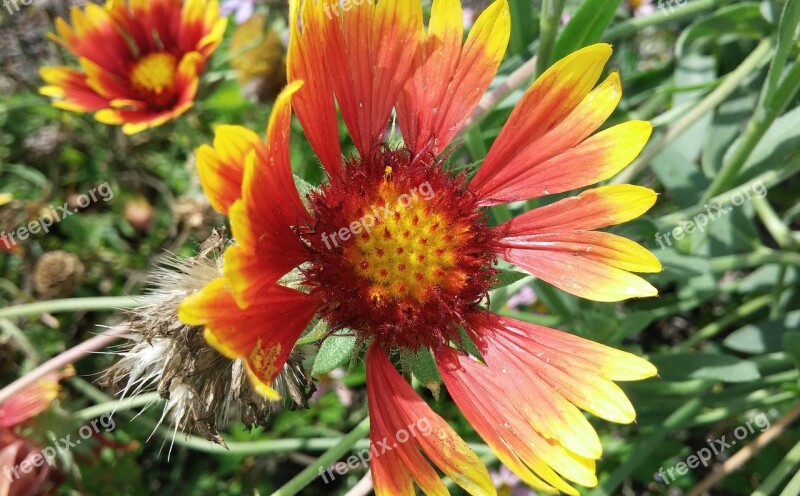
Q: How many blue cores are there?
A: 0